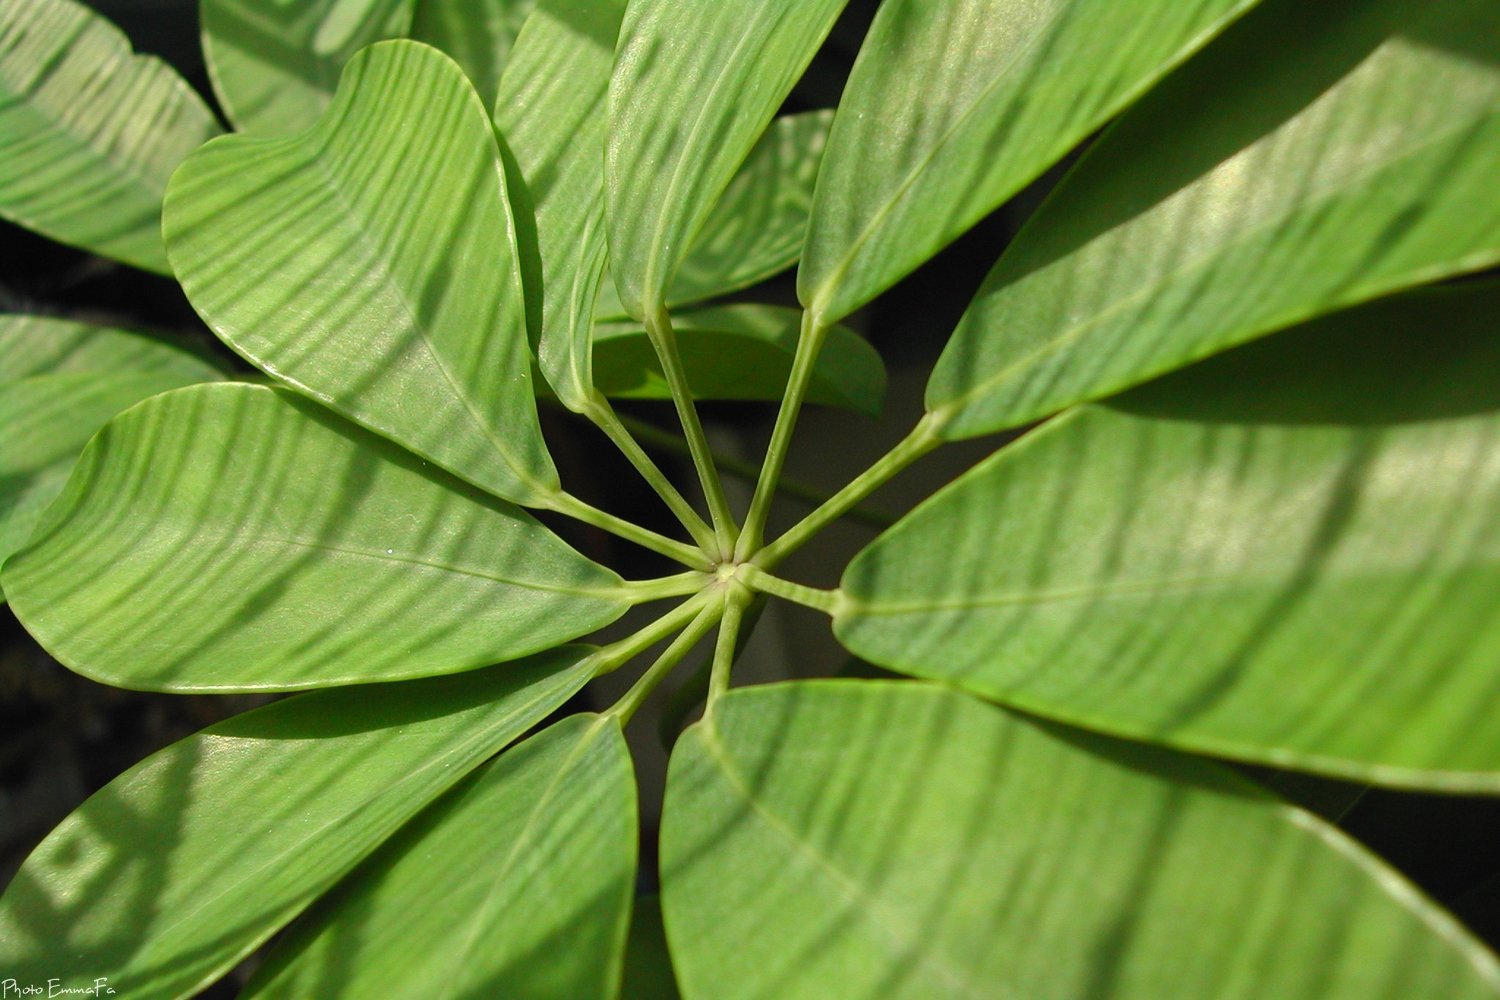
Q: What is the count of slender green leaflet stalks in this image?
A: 10